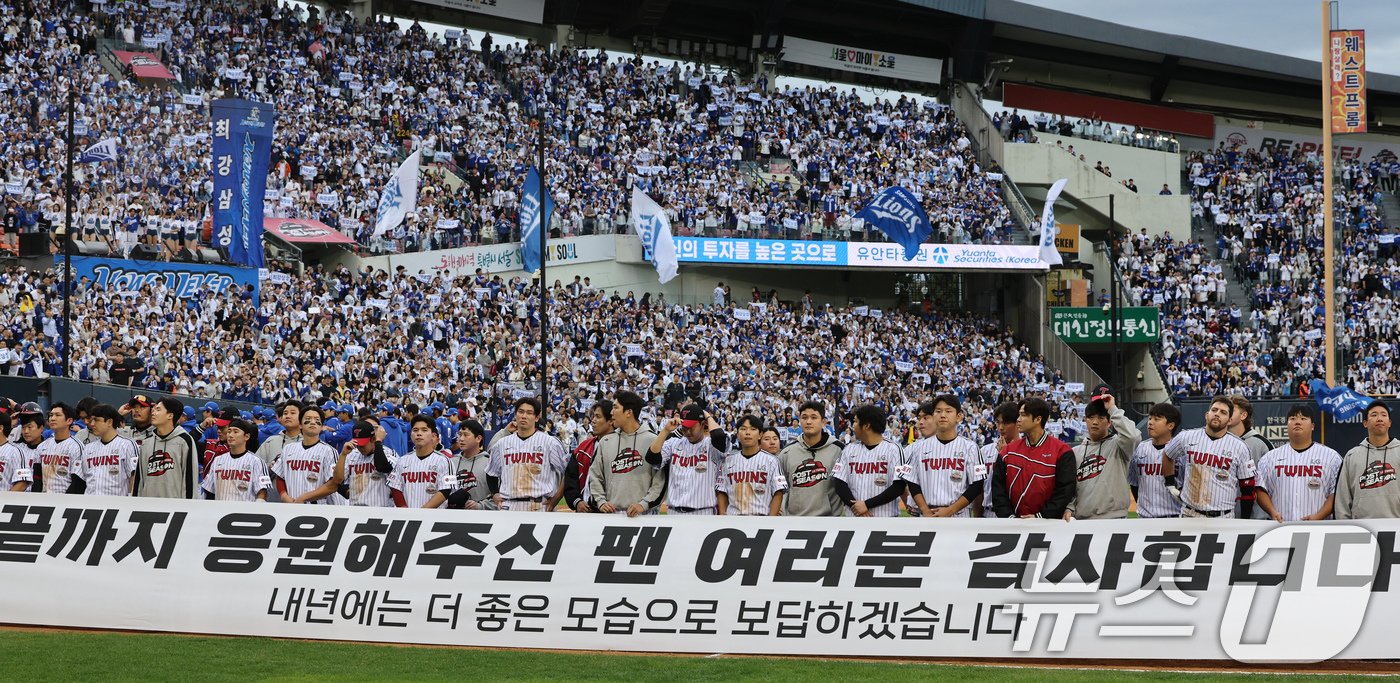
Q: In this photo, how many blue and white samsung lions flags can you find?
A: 7